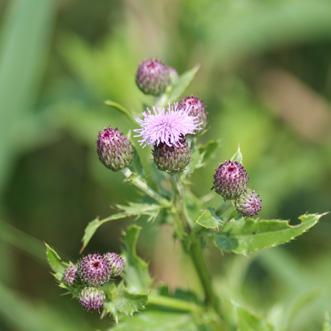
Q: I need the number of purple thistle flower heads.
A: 10